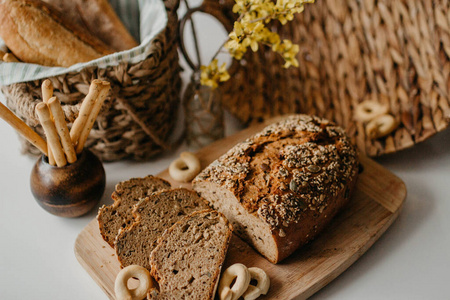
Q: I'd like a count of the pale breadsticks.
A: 6